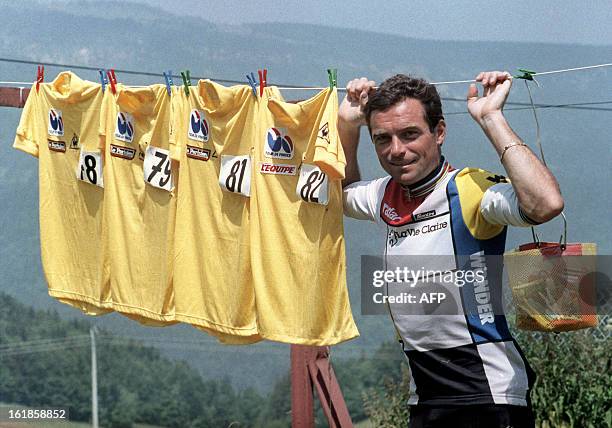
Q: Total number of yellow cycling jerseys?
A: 4